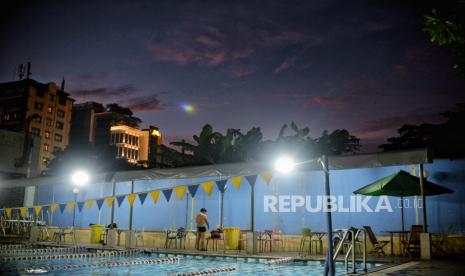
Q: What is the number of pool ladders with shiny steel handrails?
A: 1